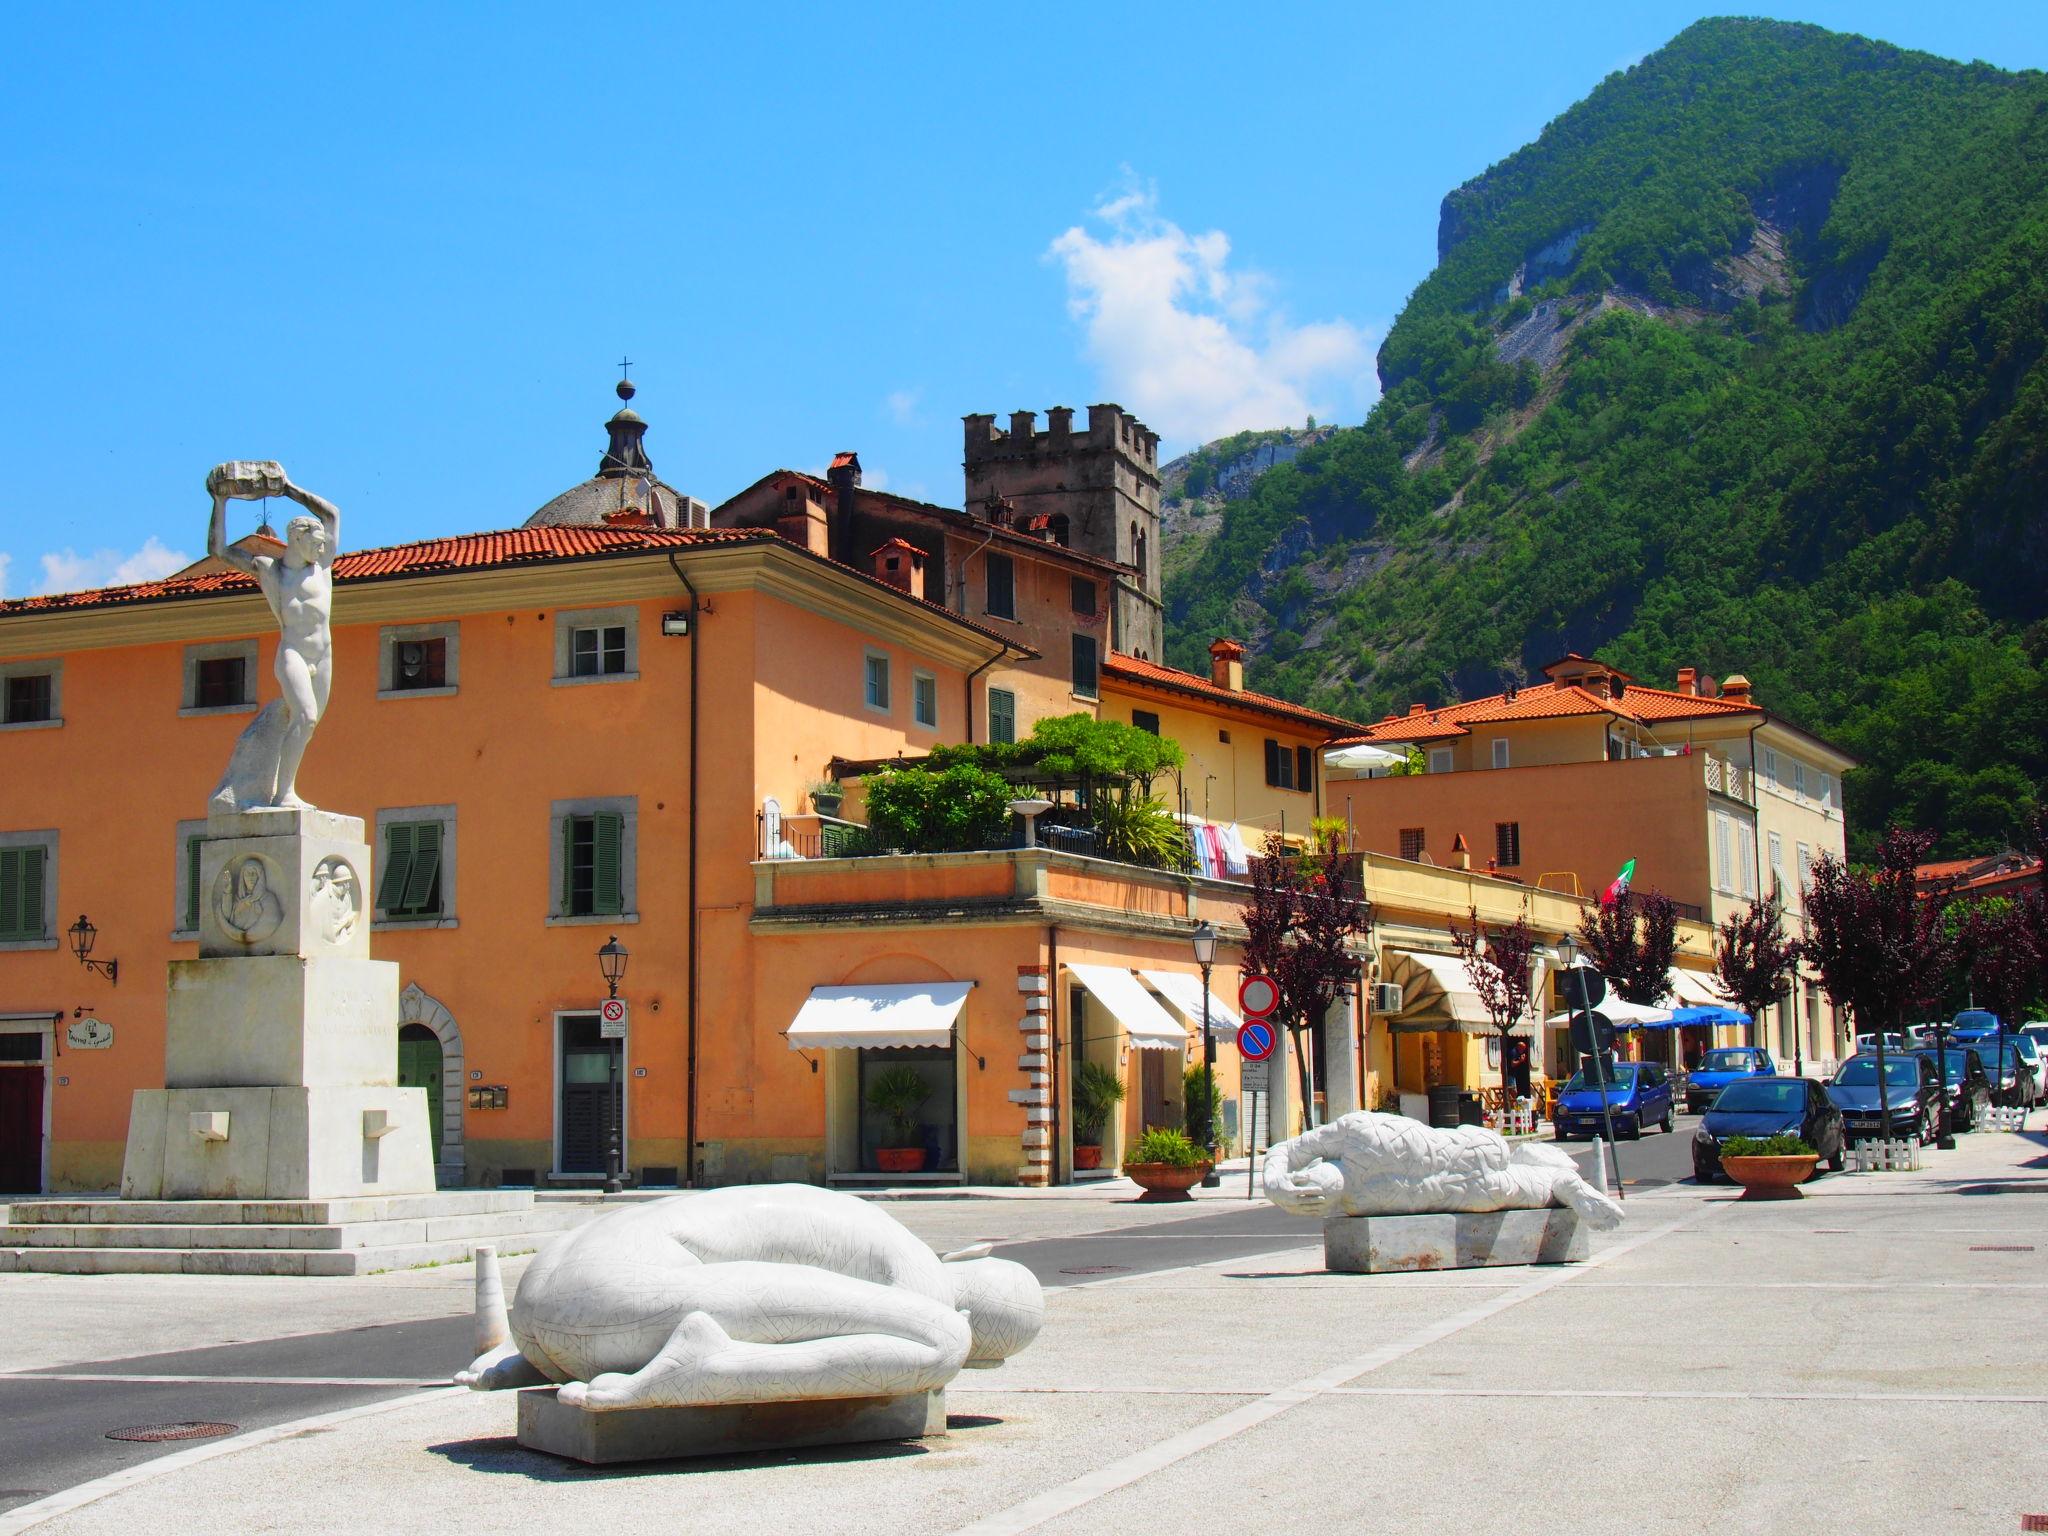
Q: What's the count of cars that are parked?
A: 11